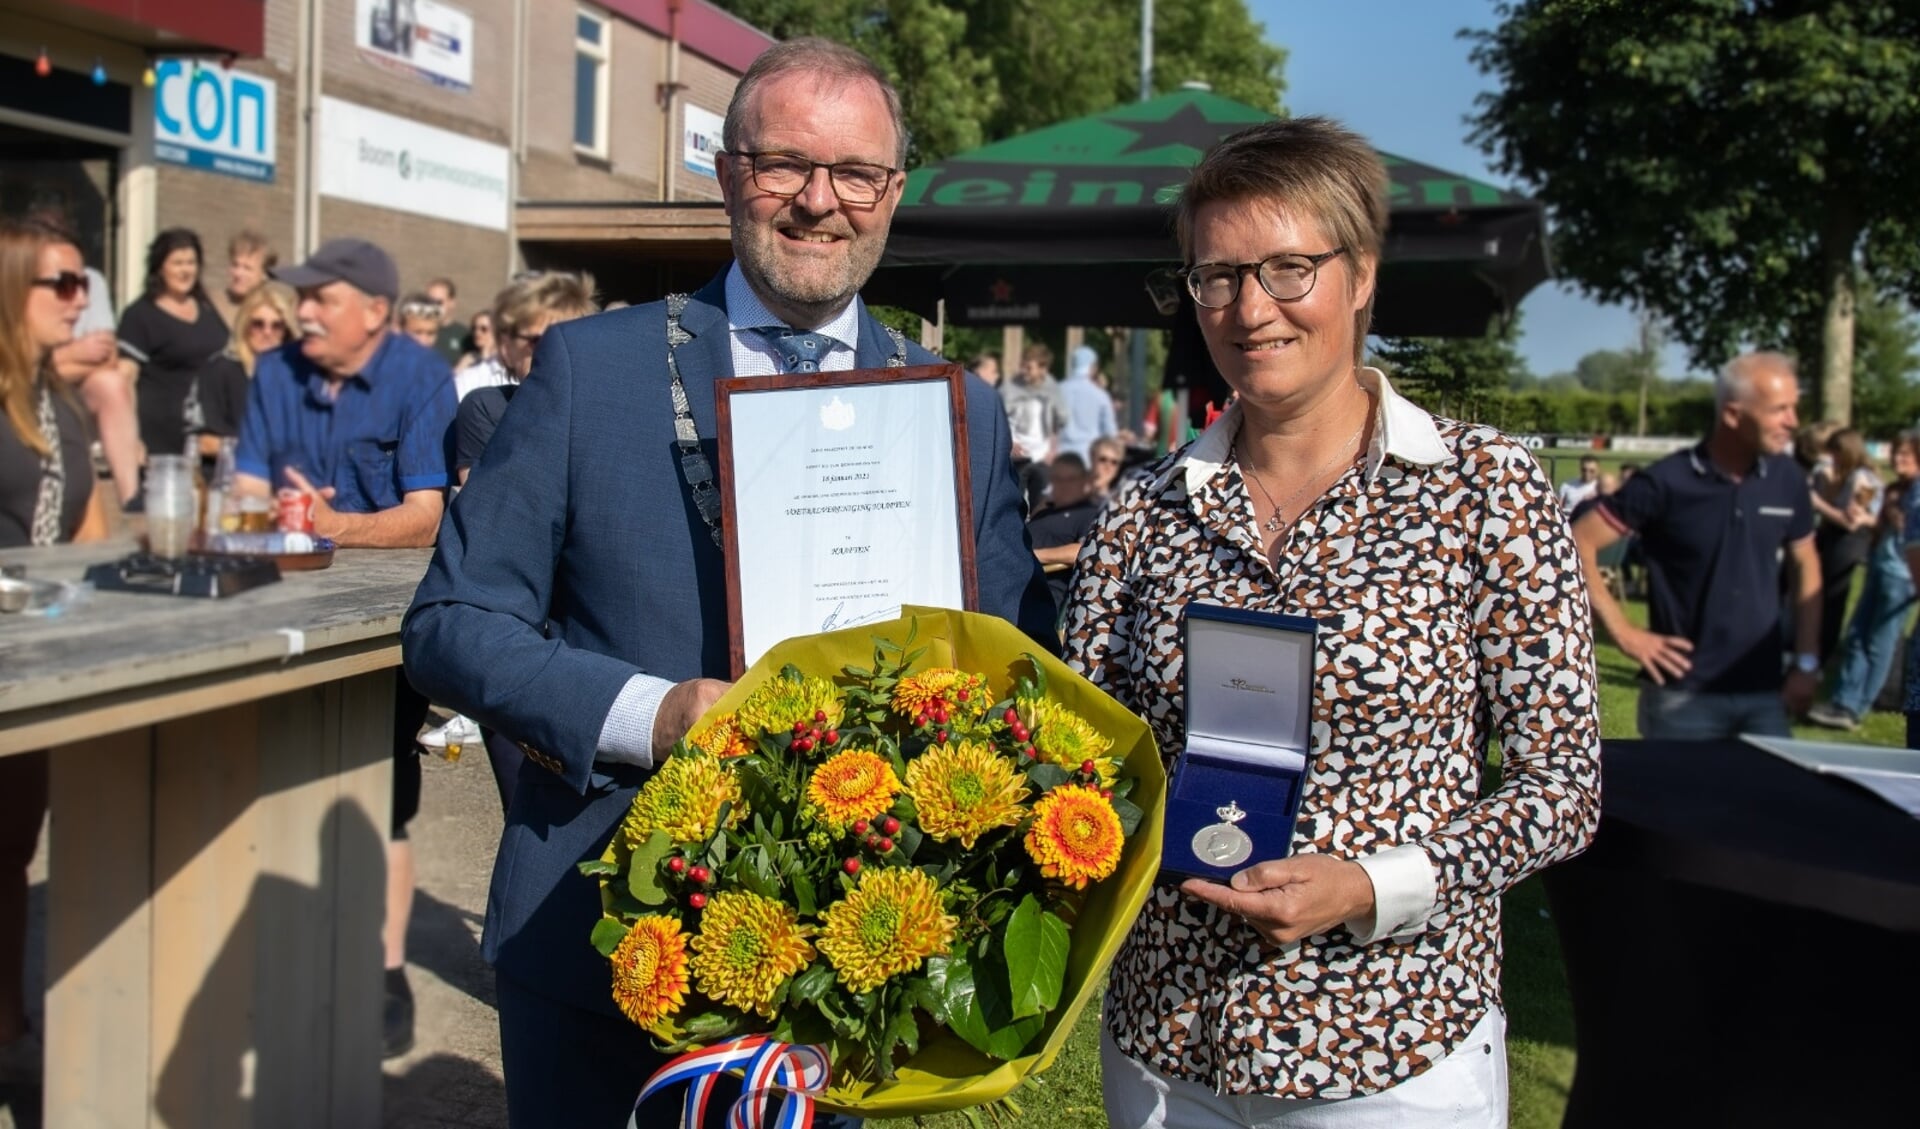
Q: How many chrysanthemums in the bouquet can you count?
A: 6